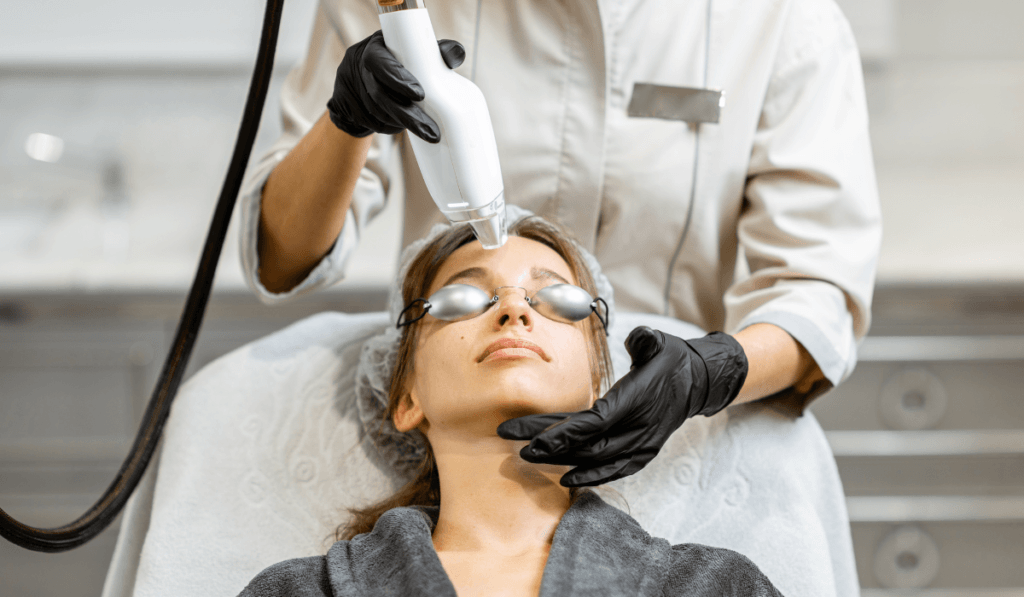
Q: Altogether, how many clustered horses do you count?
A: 0